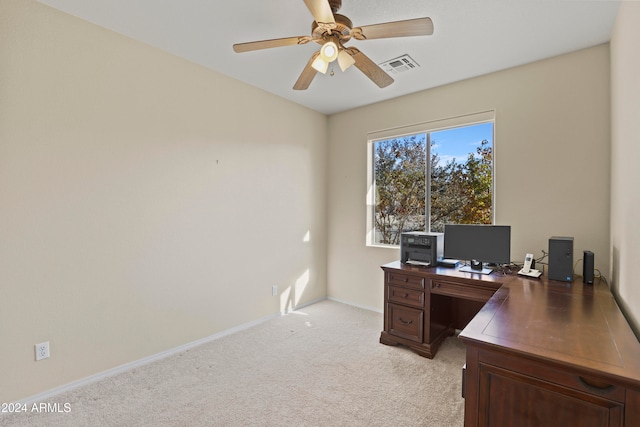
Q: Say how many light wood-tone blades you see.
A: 5